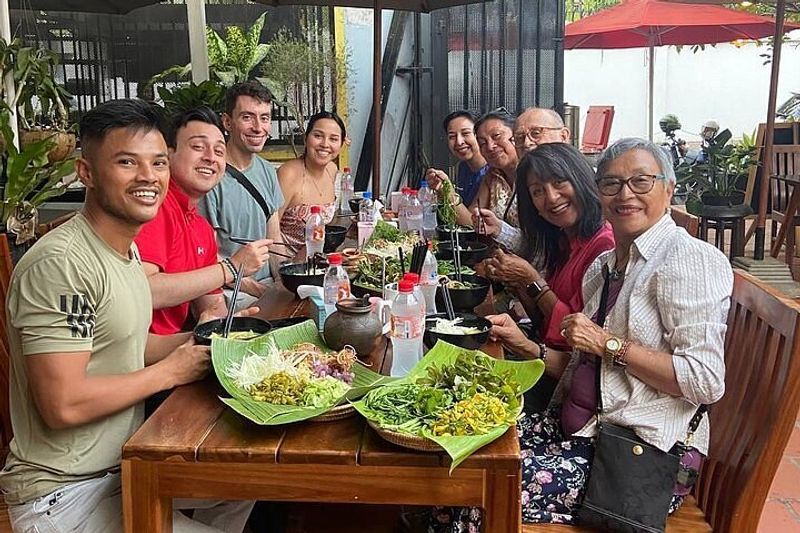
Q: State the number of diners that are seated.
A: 9